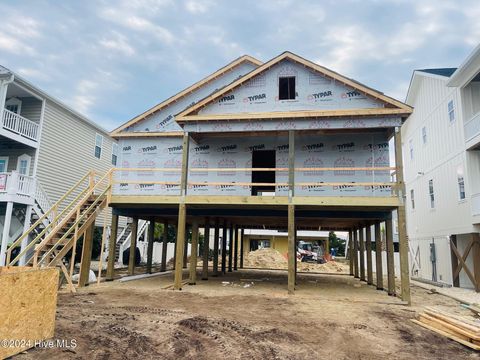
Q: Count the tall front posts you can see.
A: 3